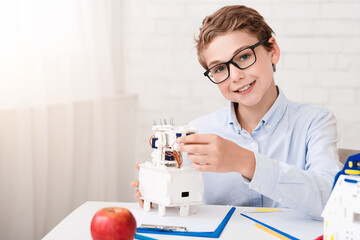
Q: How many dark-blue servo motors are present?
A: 3